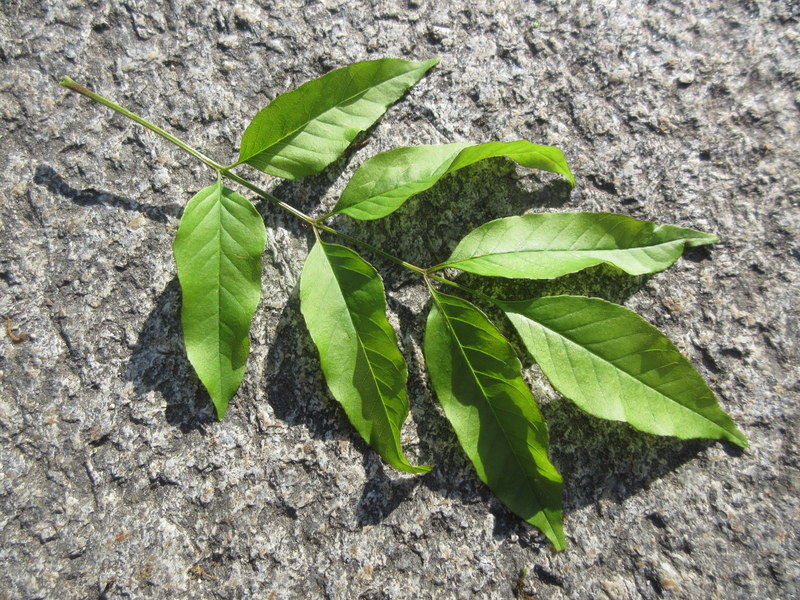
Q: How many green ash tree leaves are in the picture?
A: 7